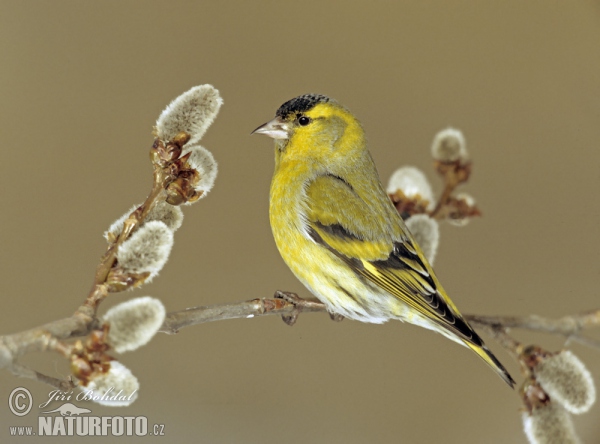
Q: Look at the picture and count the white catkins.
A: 12